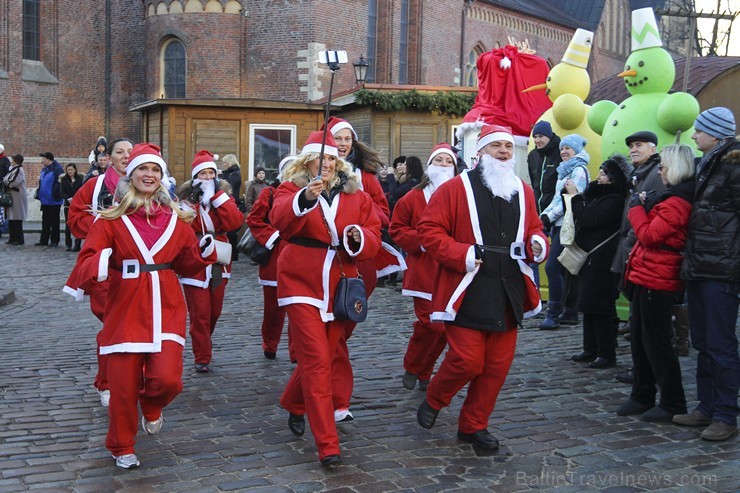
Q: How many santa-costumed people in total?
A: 8